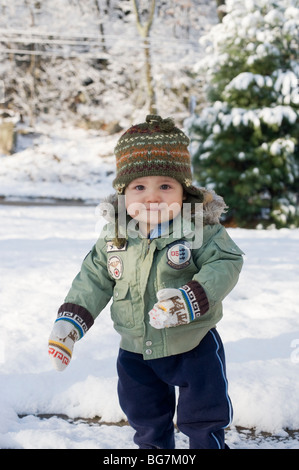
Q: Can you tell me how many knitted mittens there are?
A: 2